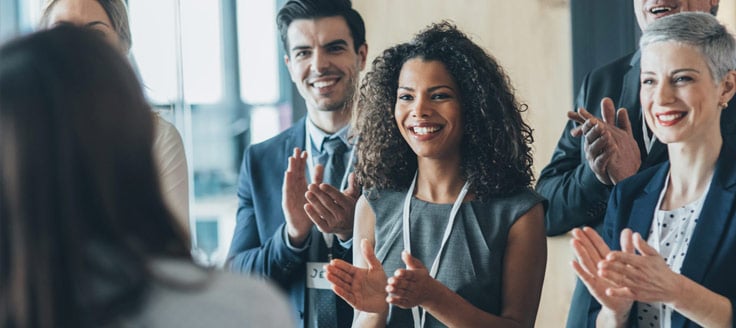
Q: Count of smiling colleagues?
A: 4